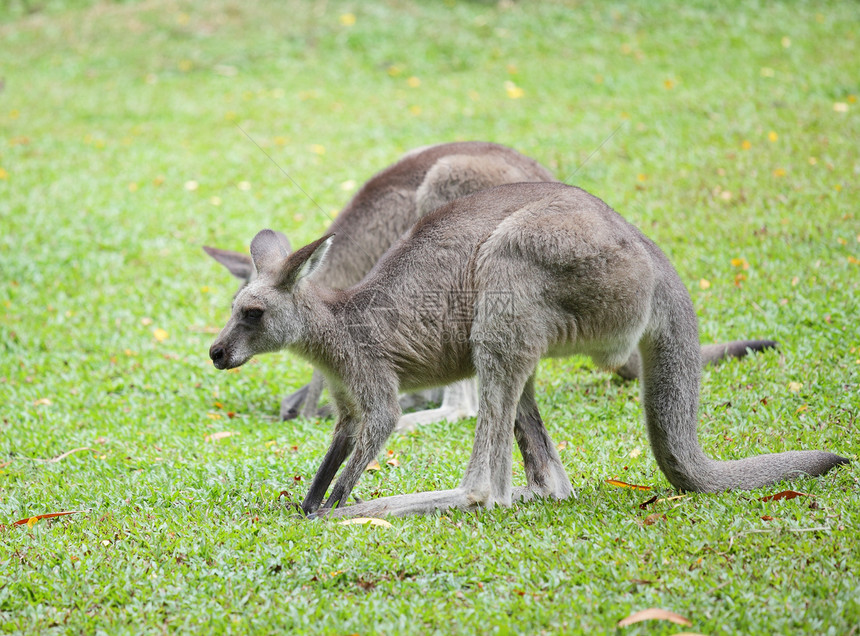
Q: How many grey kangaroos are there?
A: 2